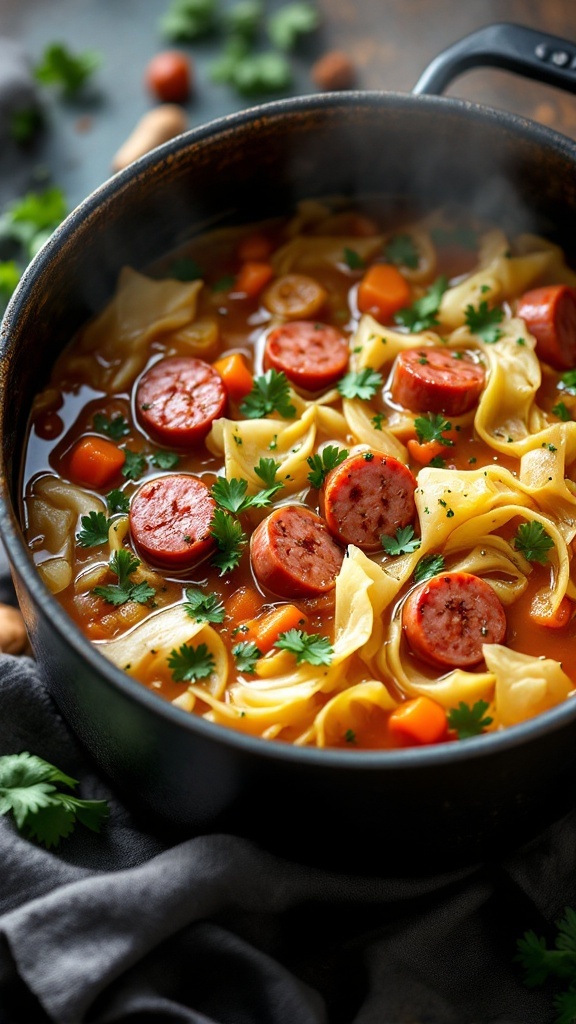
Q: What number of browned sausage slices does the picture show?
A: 8